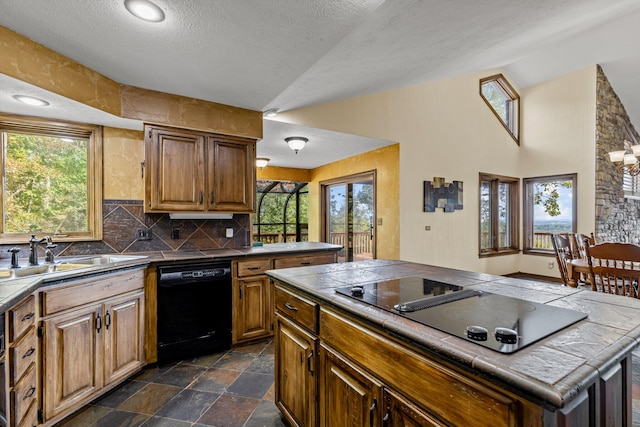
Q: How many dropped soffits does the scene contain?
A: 1